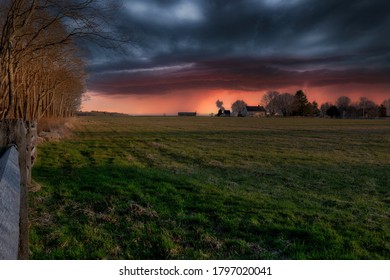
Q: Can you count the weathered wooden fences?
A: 1